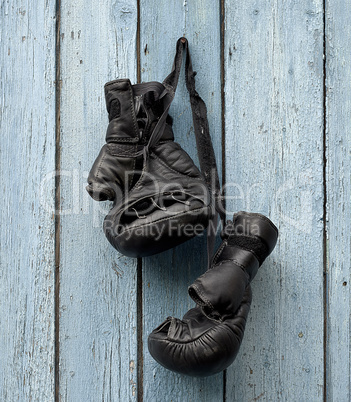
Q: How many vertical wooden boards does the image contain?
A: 5